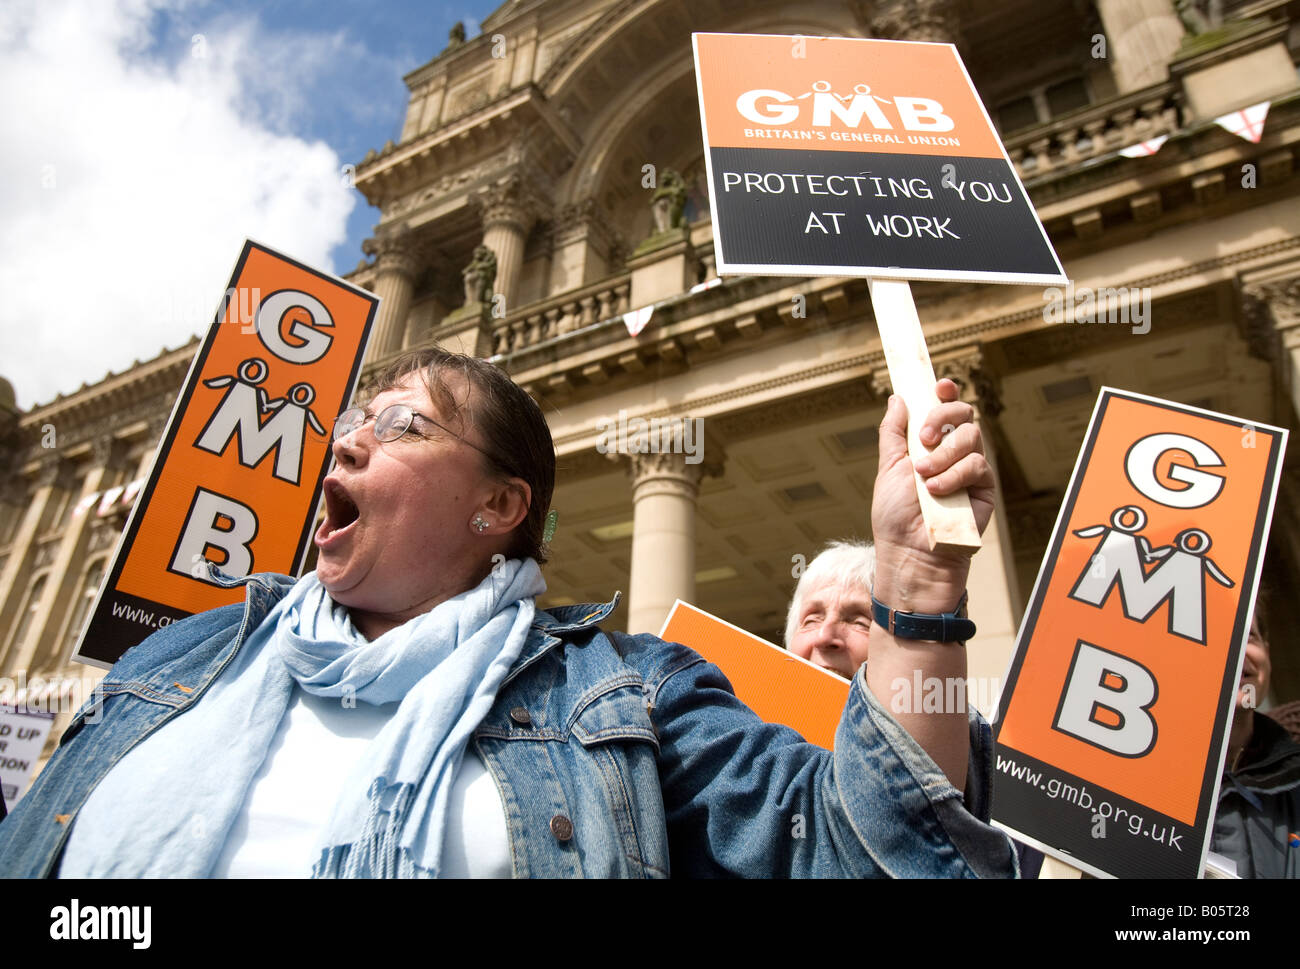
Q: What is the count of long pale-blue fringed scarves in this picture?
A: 1